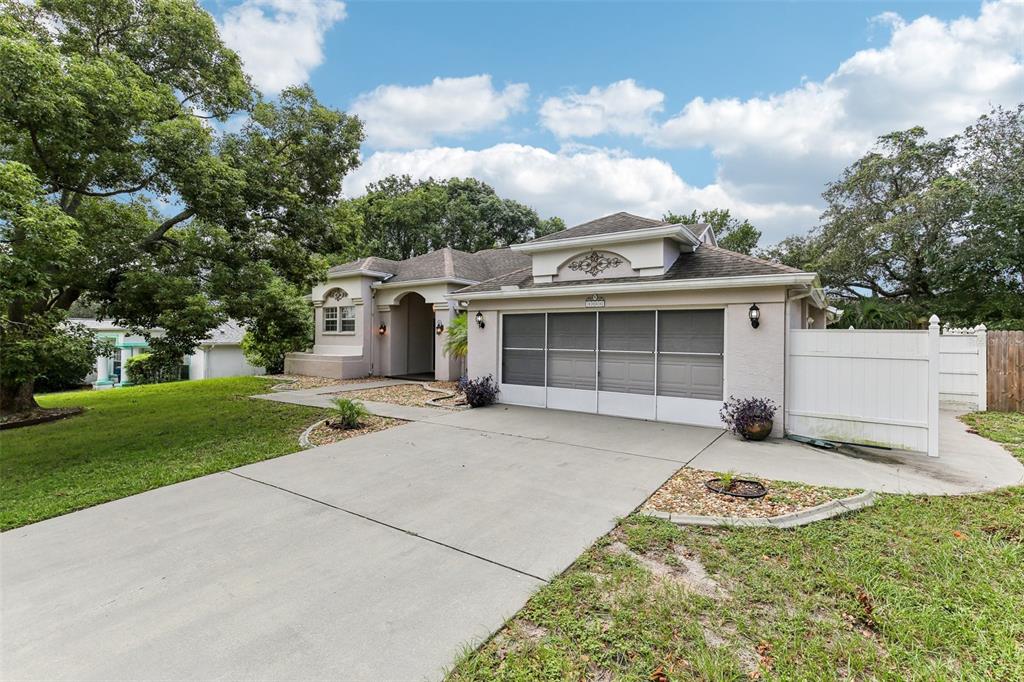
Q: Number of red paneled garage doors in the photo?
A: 0